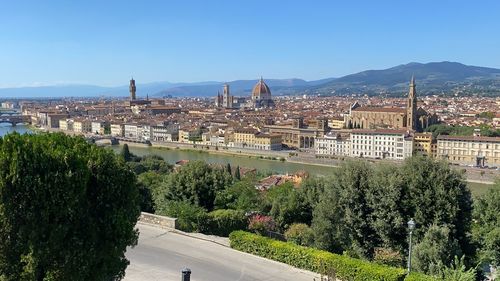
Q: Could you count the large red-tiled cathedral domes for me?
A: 1